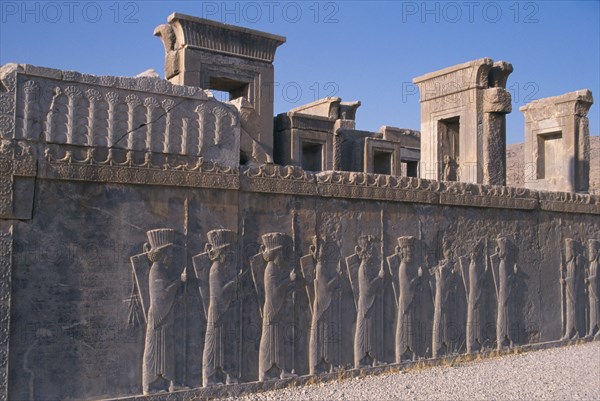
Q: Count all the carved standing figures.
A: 11